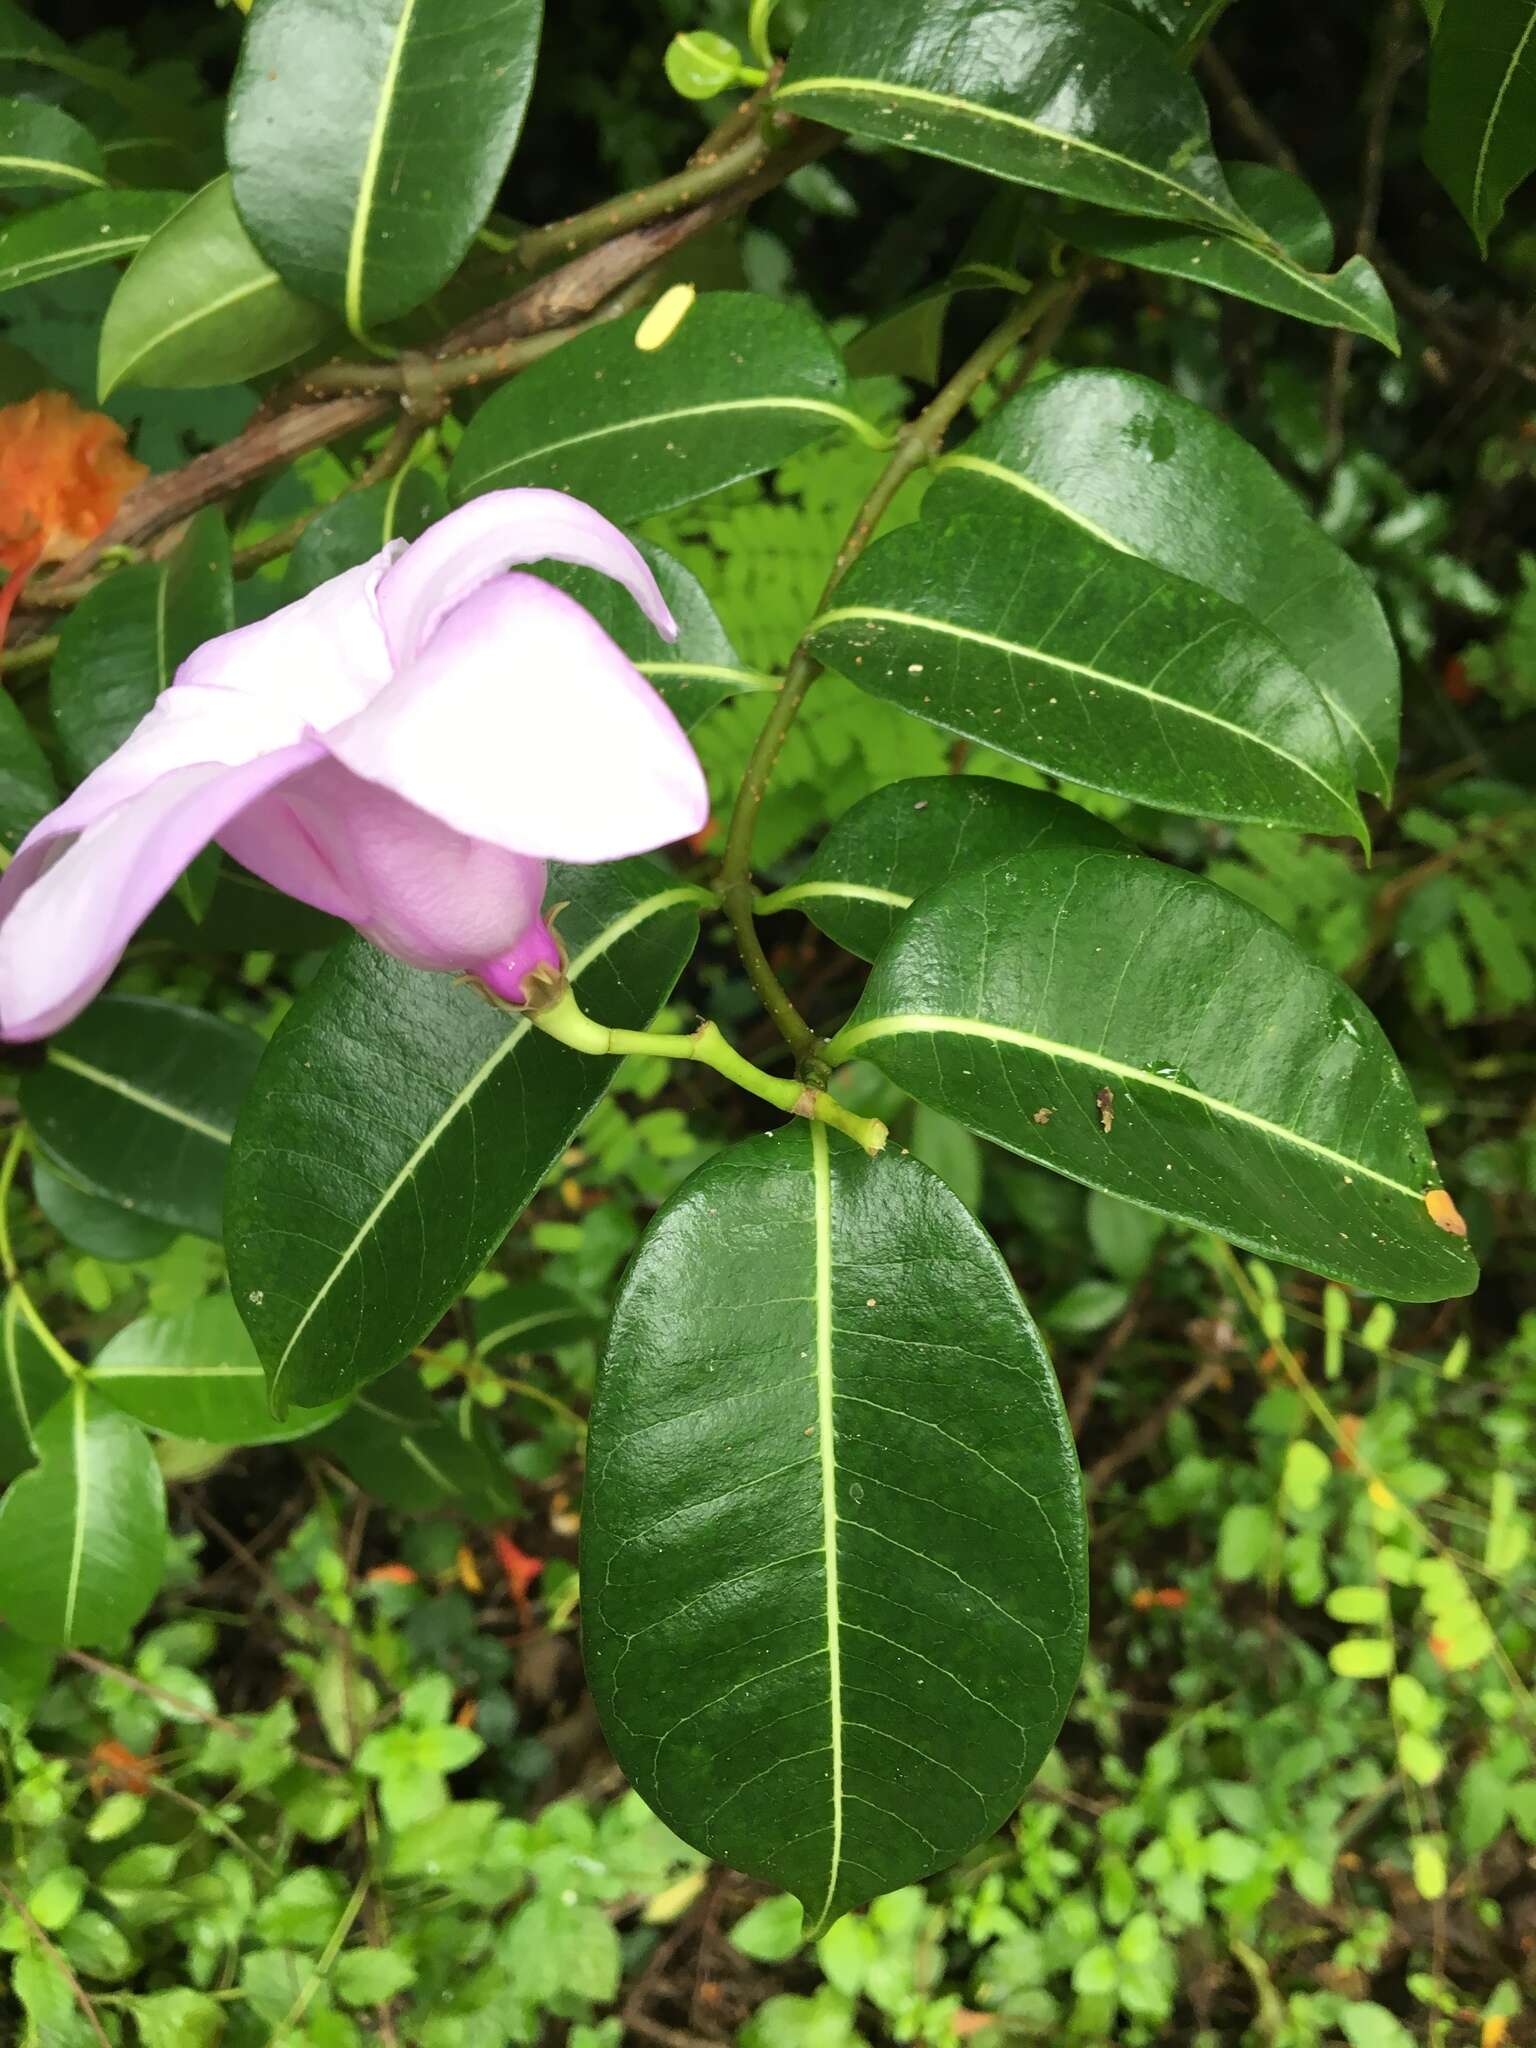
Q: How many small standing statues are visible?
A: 0